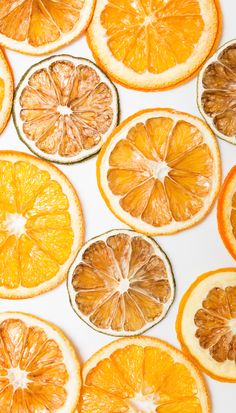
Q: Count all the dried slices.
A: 12